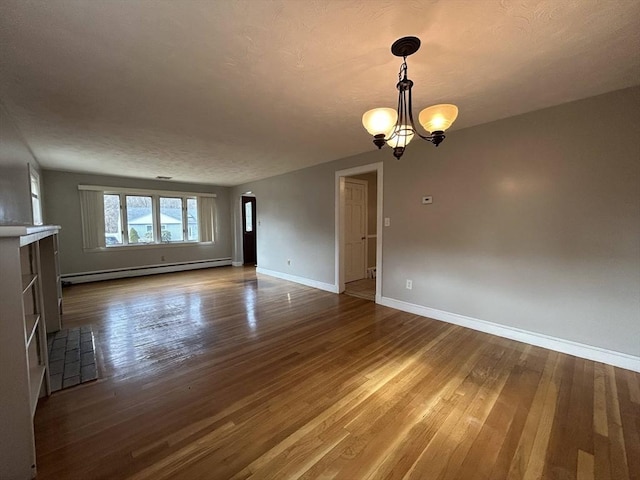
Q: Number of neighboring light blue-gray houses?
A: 1